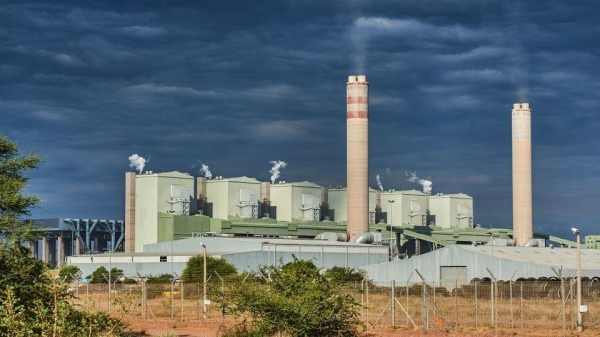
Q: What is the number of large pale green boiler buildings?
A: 6